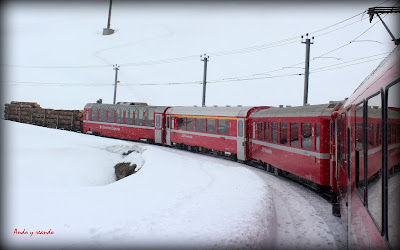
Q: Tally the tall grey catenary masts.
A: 3